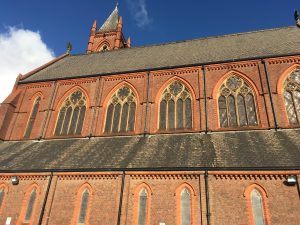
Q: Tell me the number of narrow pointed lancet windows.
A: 7